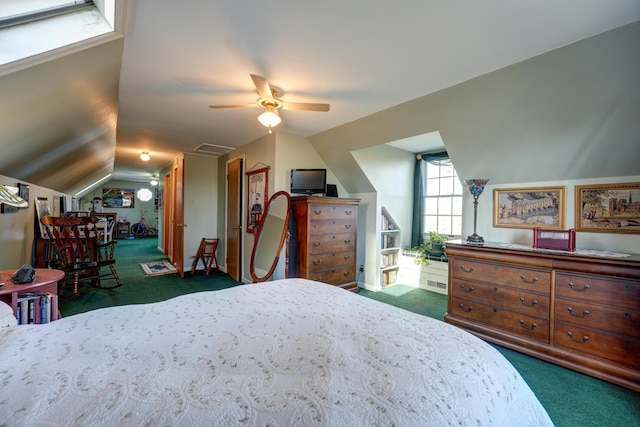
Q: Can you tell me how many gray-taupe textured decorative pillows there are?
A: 0